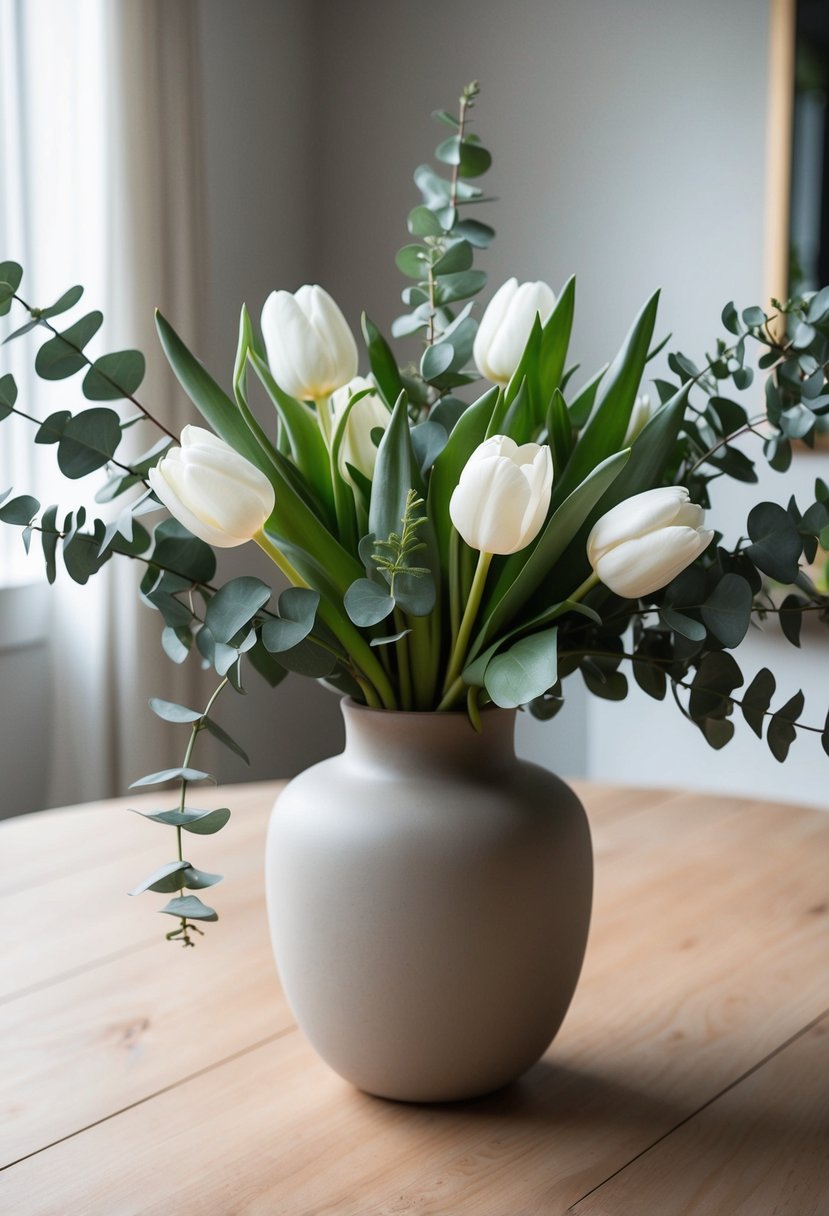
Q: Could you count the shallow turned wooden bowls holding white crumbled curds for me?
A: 0